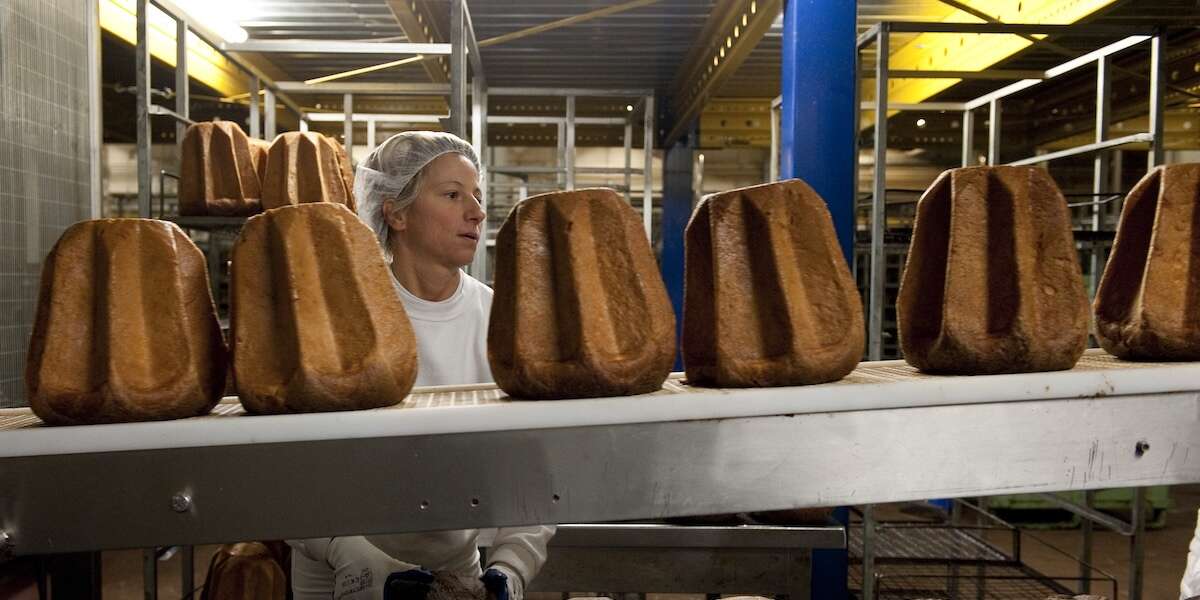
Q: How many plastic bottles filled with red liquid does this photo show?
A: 0